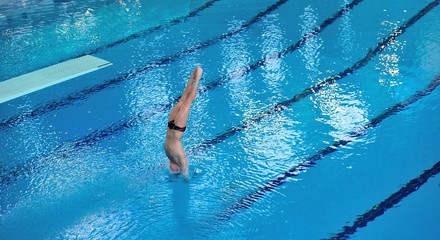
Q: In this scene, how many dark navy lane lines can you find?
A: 6